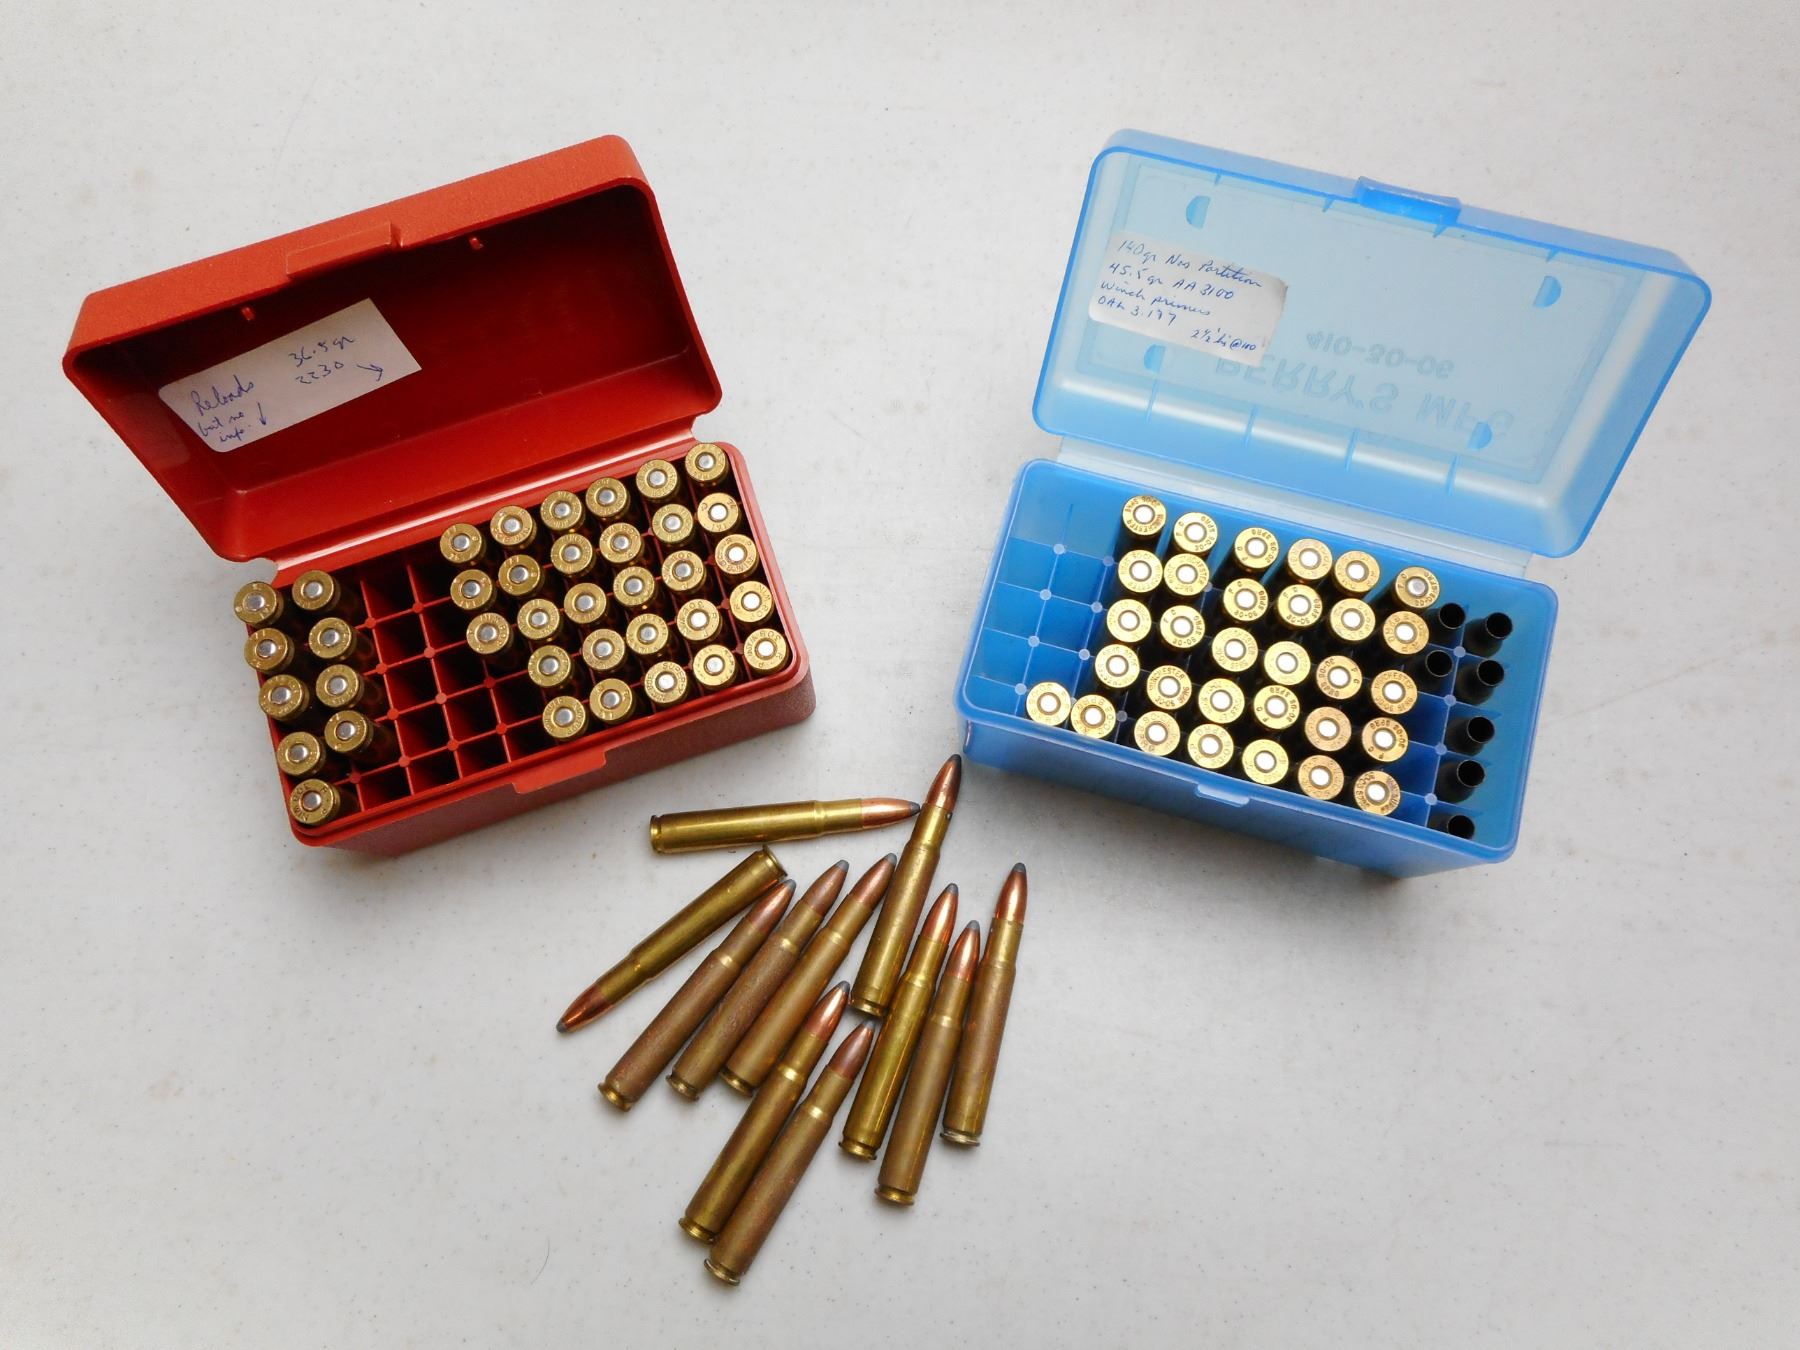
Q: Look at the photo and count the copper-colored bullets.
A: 11